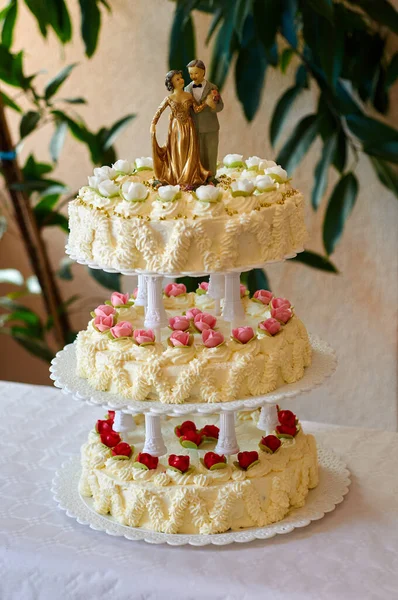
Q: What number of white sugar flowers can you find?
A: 14